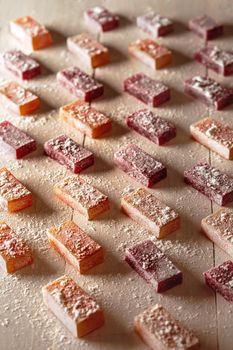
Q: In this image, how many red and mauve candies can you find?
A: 15